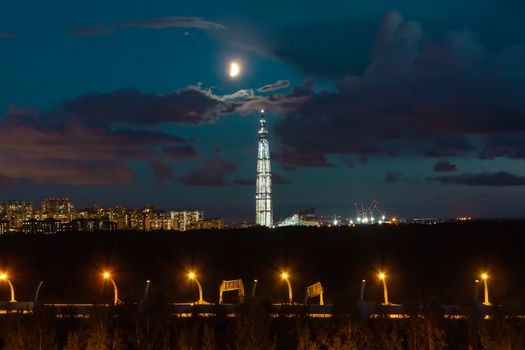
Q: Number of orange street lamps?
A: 6